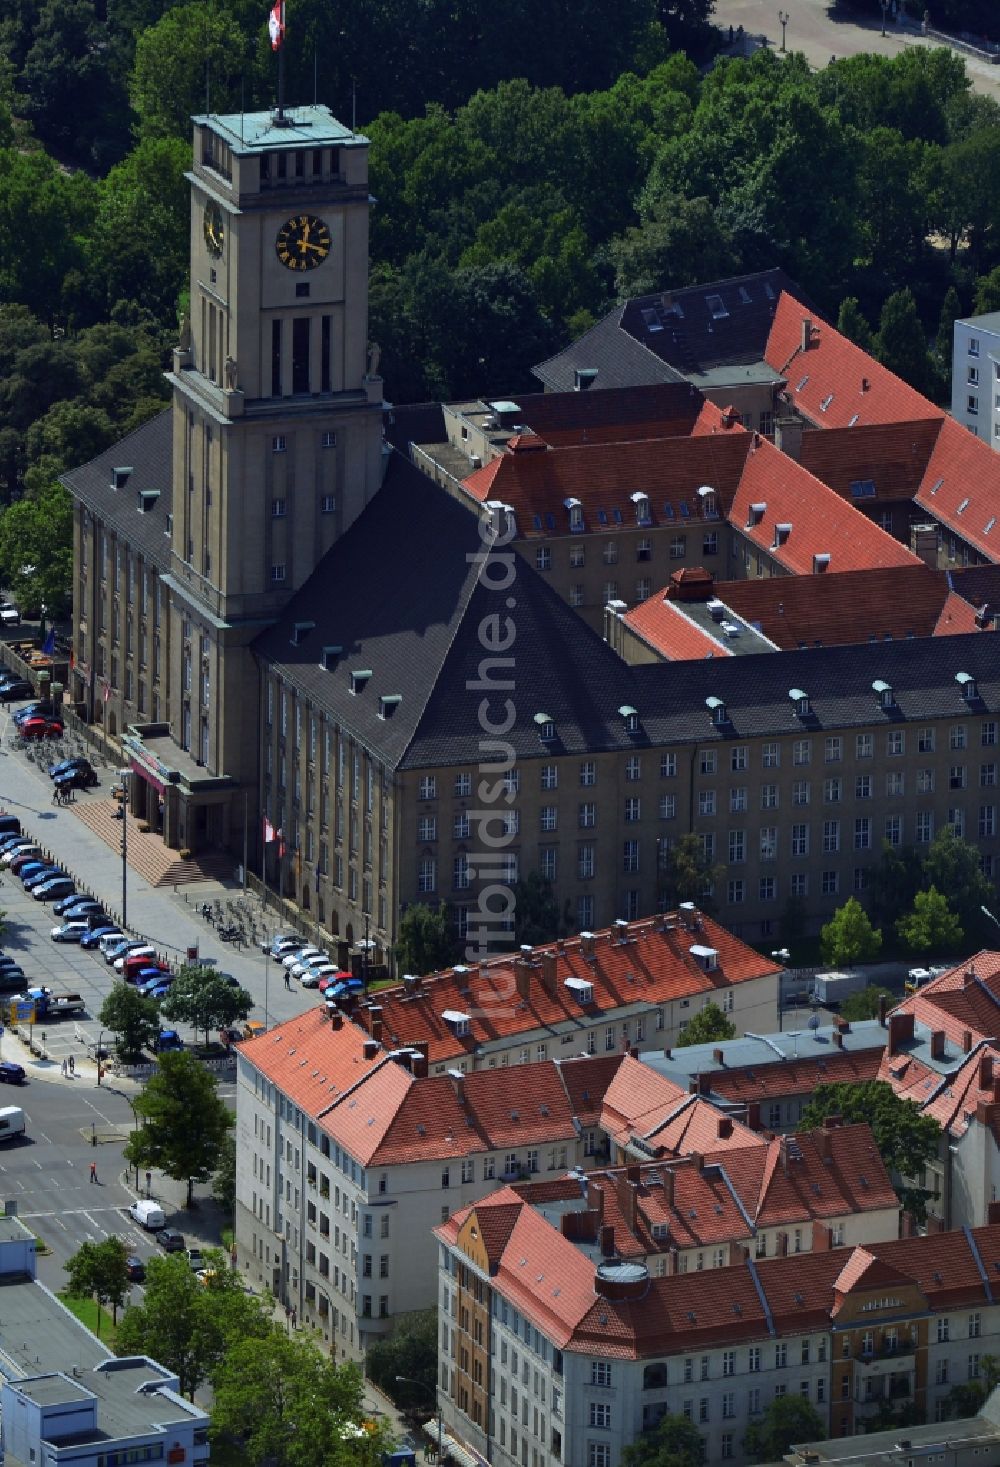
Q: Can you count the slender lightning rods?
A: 4